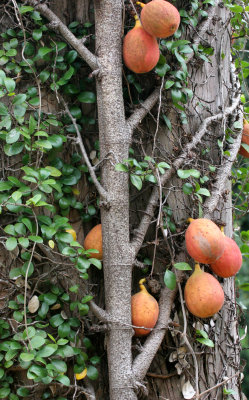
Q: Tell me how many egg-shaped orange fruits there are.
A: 8